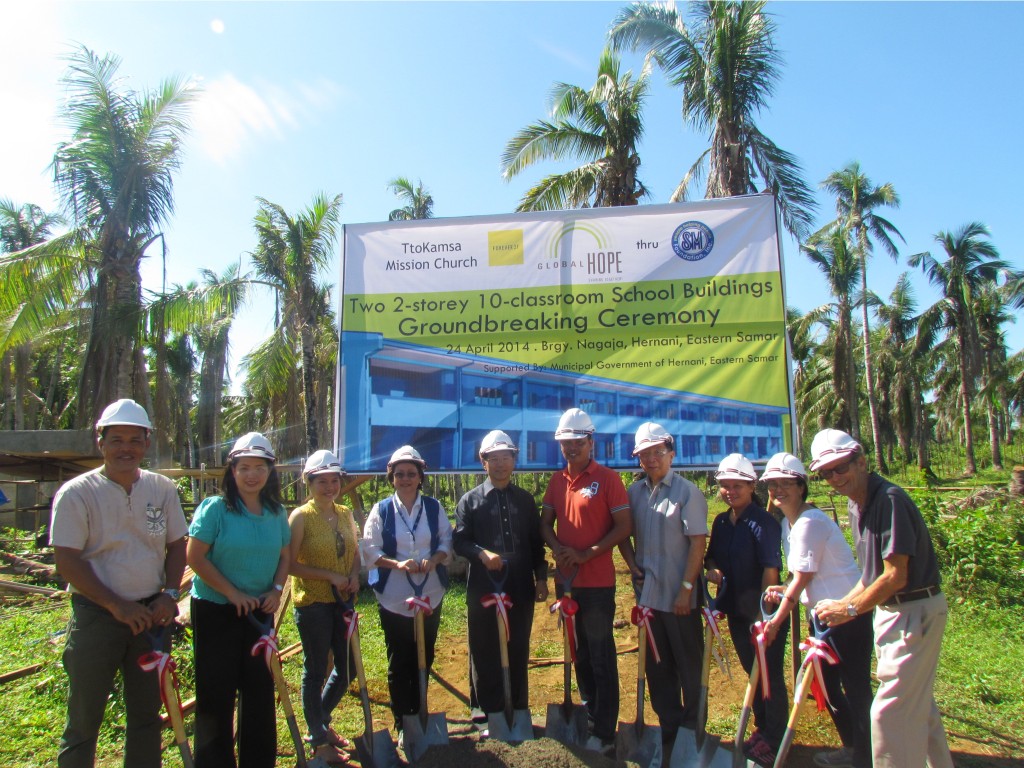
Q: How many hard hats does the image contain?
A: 10